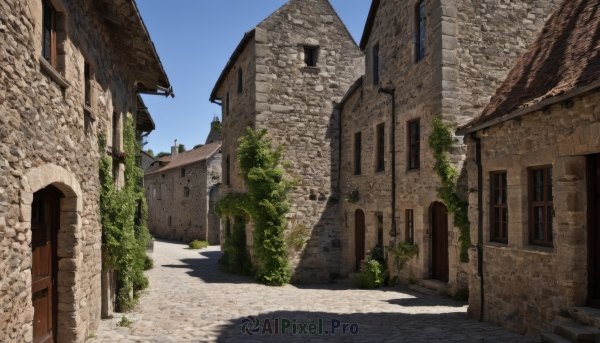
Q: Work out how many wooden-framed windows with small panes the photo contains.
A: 2